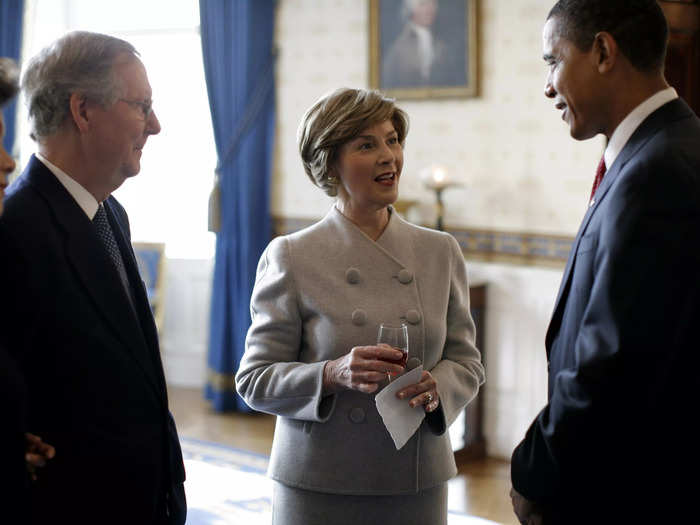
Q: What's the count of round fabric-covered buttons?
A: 6